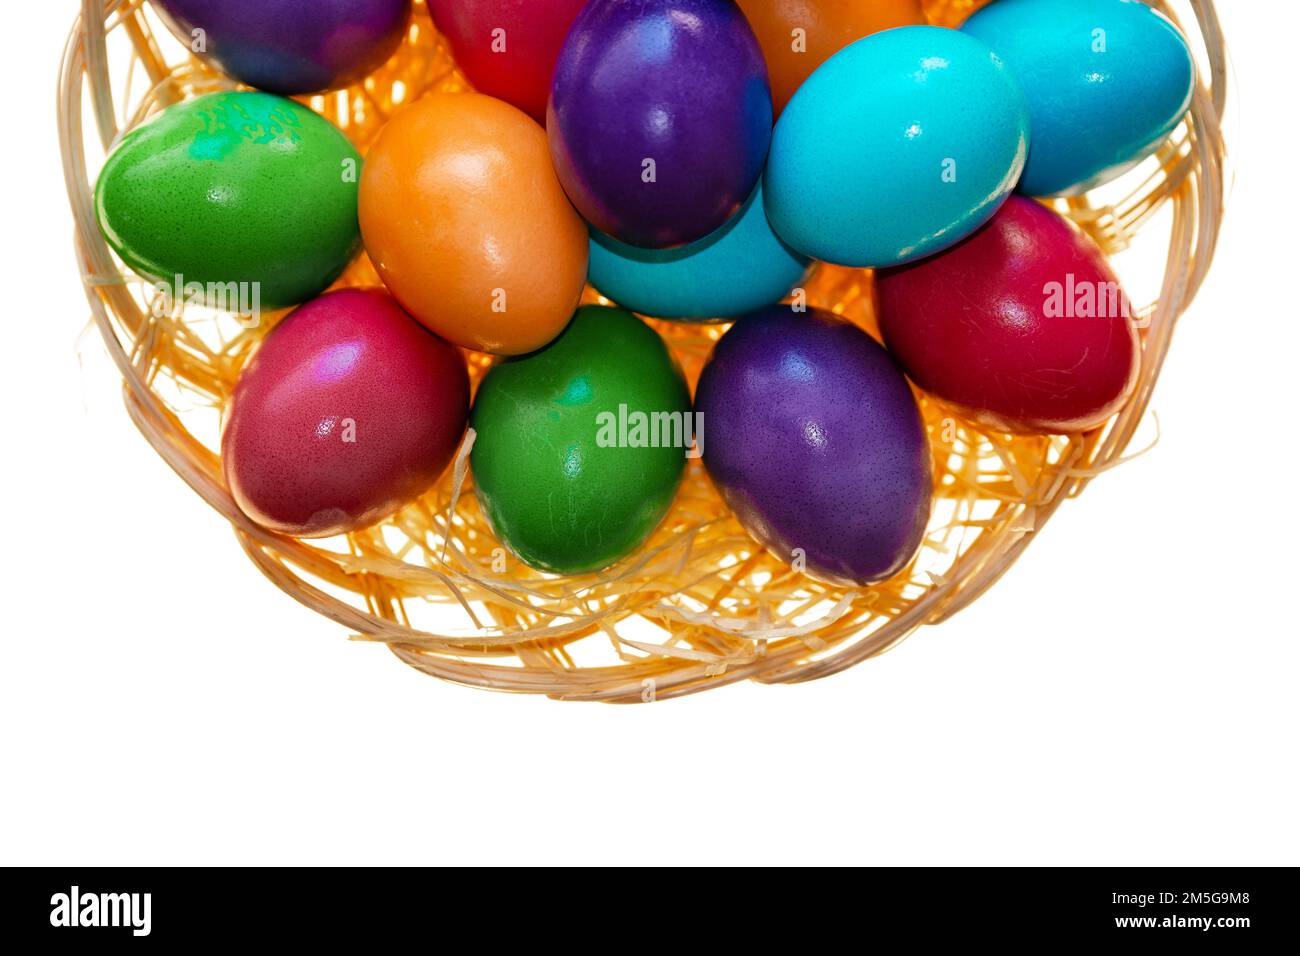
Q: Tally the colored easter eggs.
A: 13